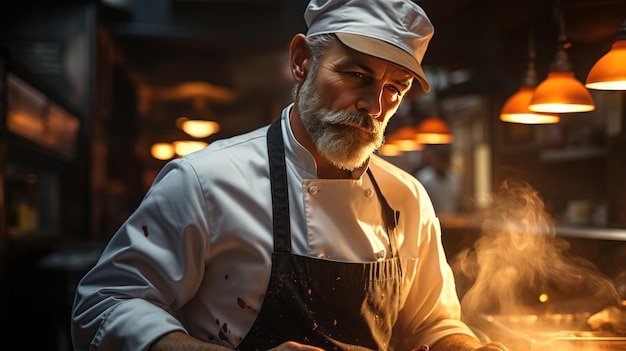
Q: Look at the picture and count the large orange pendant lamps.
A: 3